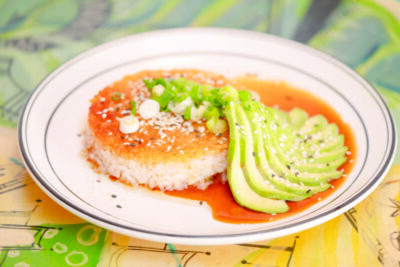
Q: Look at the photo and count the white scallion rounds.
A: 2